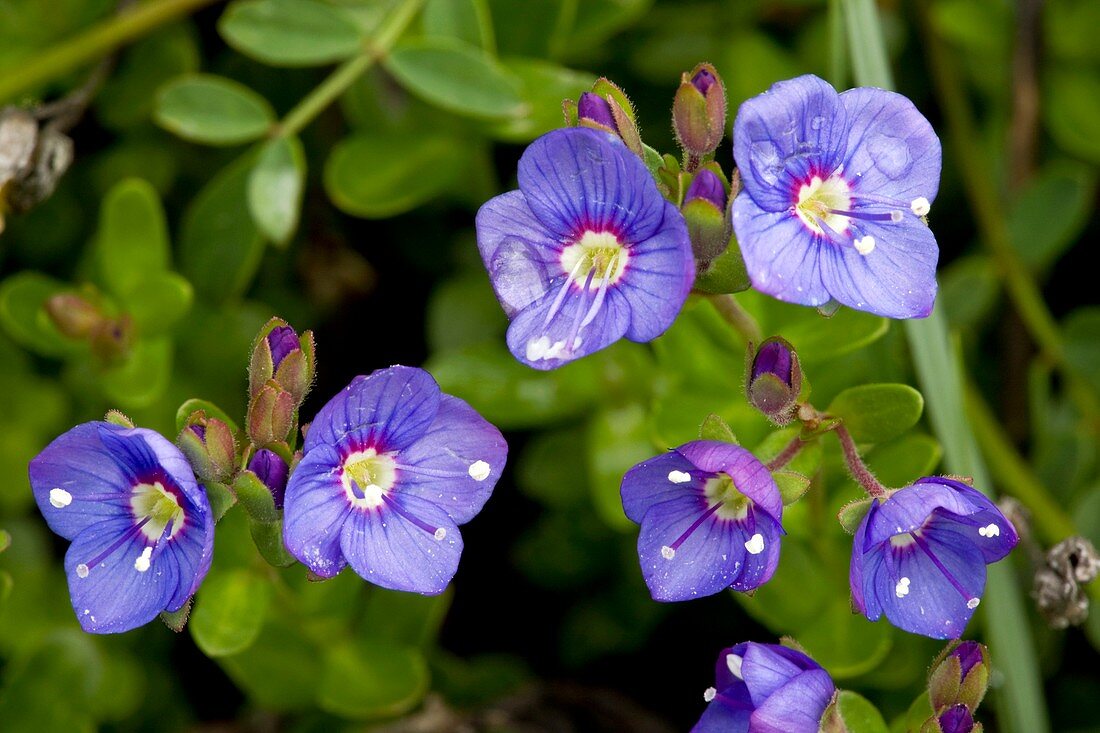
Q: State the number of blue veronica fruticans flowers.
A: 7